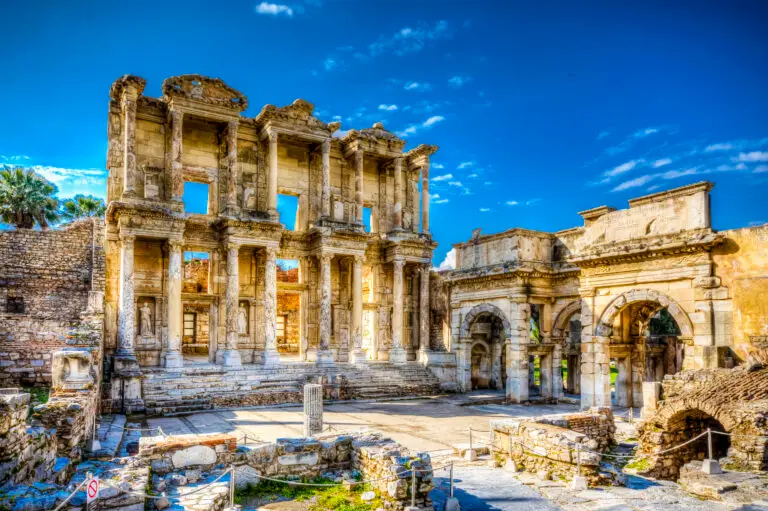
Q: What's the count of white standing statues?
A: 2